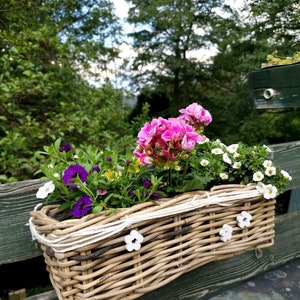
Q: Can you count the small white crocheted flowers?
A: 3